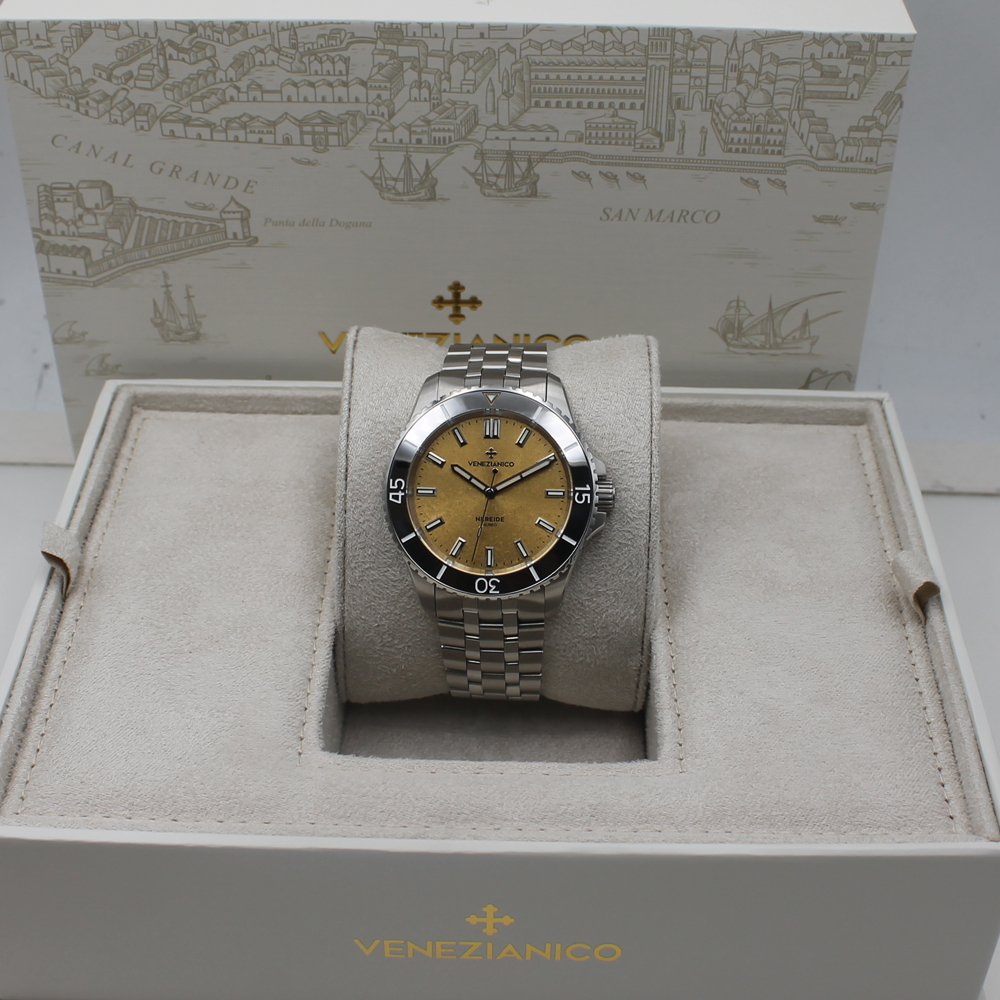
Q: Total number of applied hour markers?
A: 12